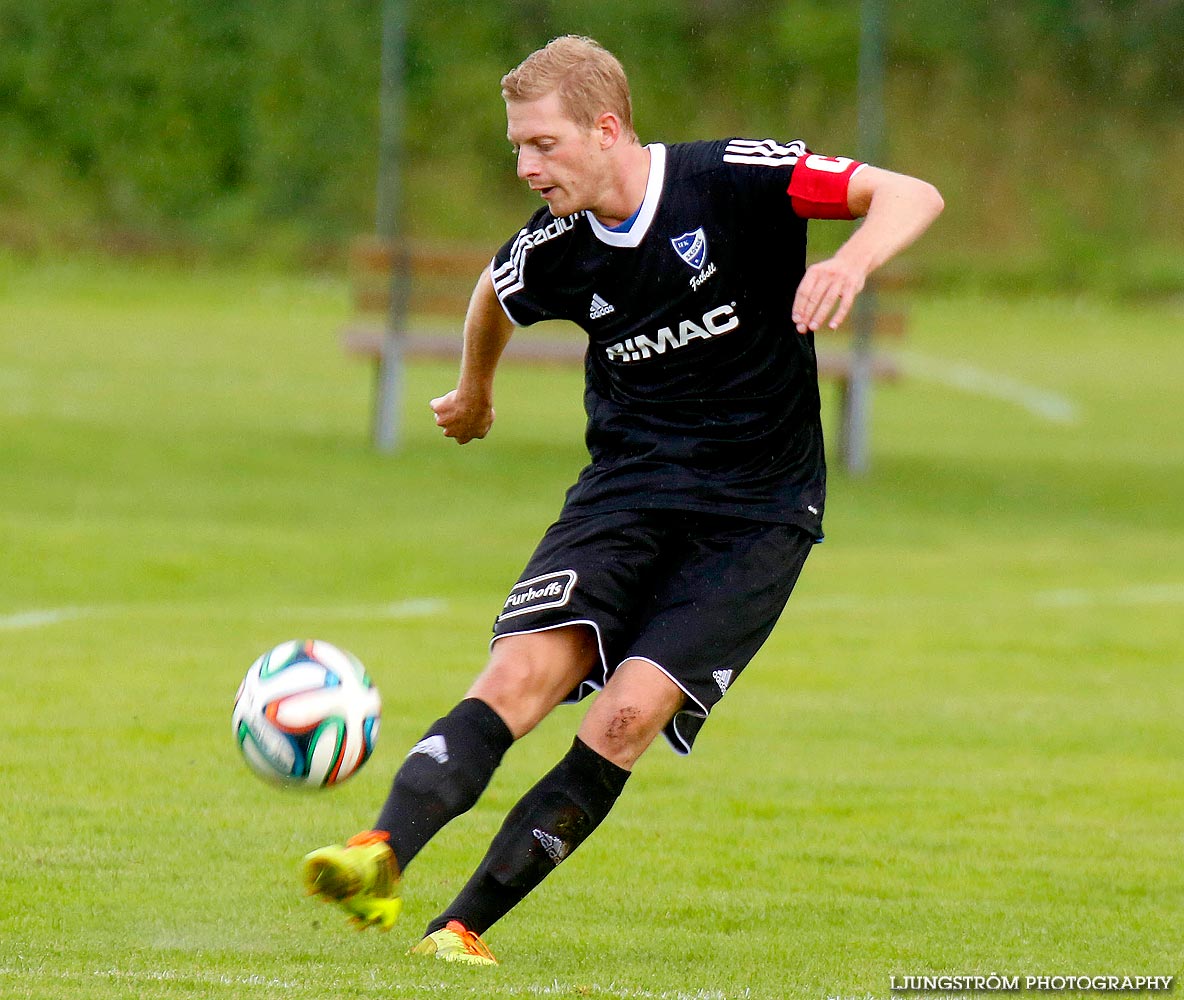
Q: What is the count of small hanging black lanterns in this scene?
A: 0